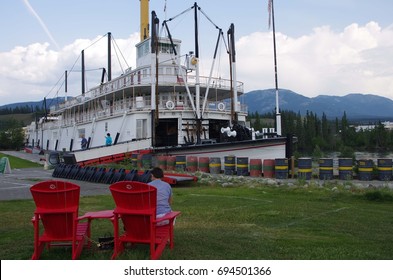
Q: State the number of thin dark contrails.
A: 0